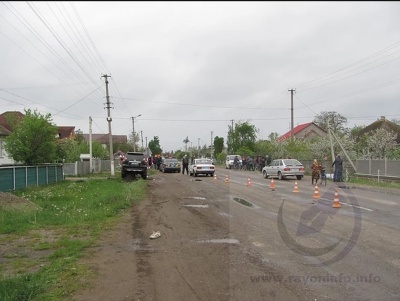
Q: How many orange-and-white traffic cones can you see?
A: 7